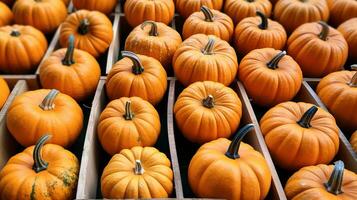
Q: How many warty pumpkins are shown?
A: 0